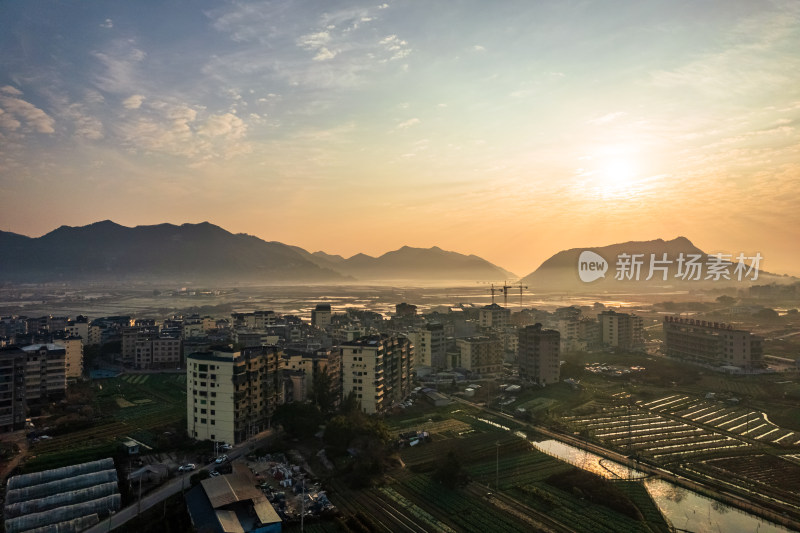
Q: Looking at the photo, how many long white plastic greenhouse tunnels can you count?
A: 5